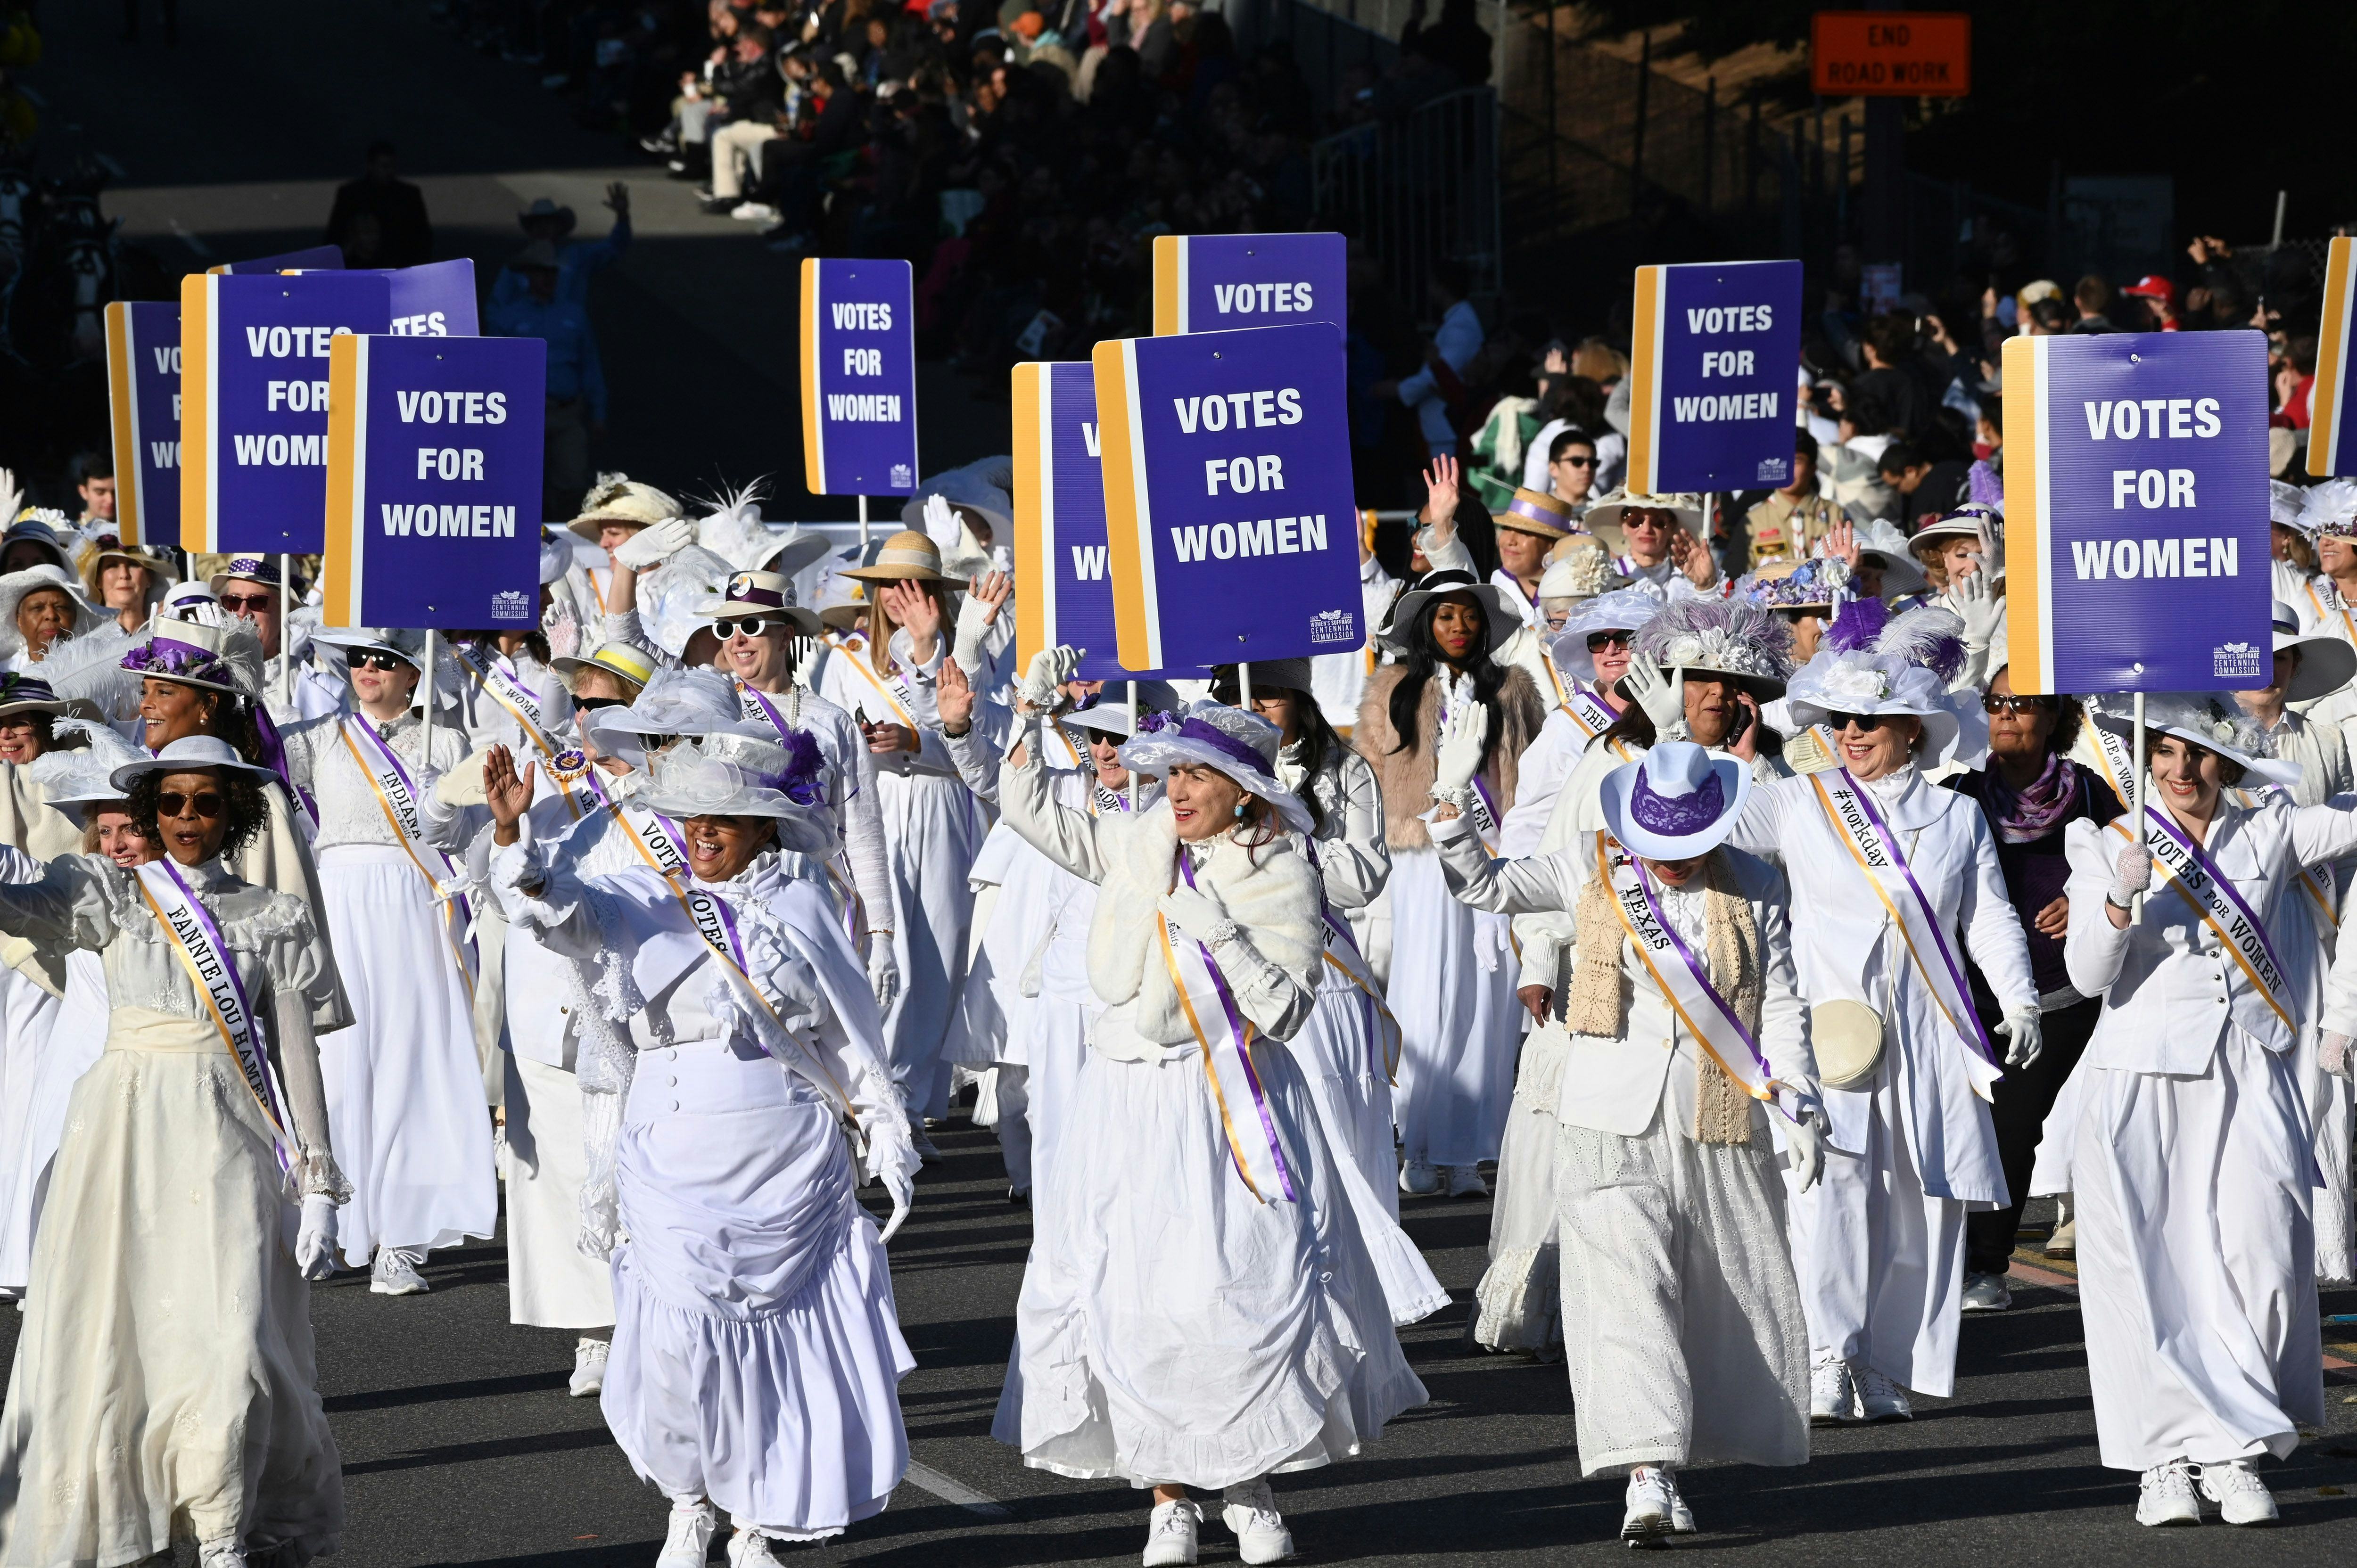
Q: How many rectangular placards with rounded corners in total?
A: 12